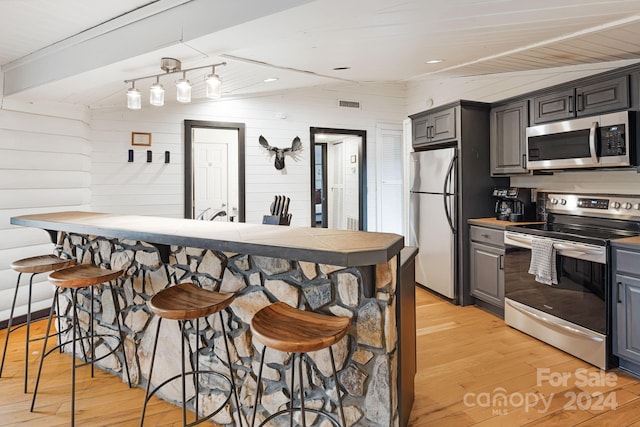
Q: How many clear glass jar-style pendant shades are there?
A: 4